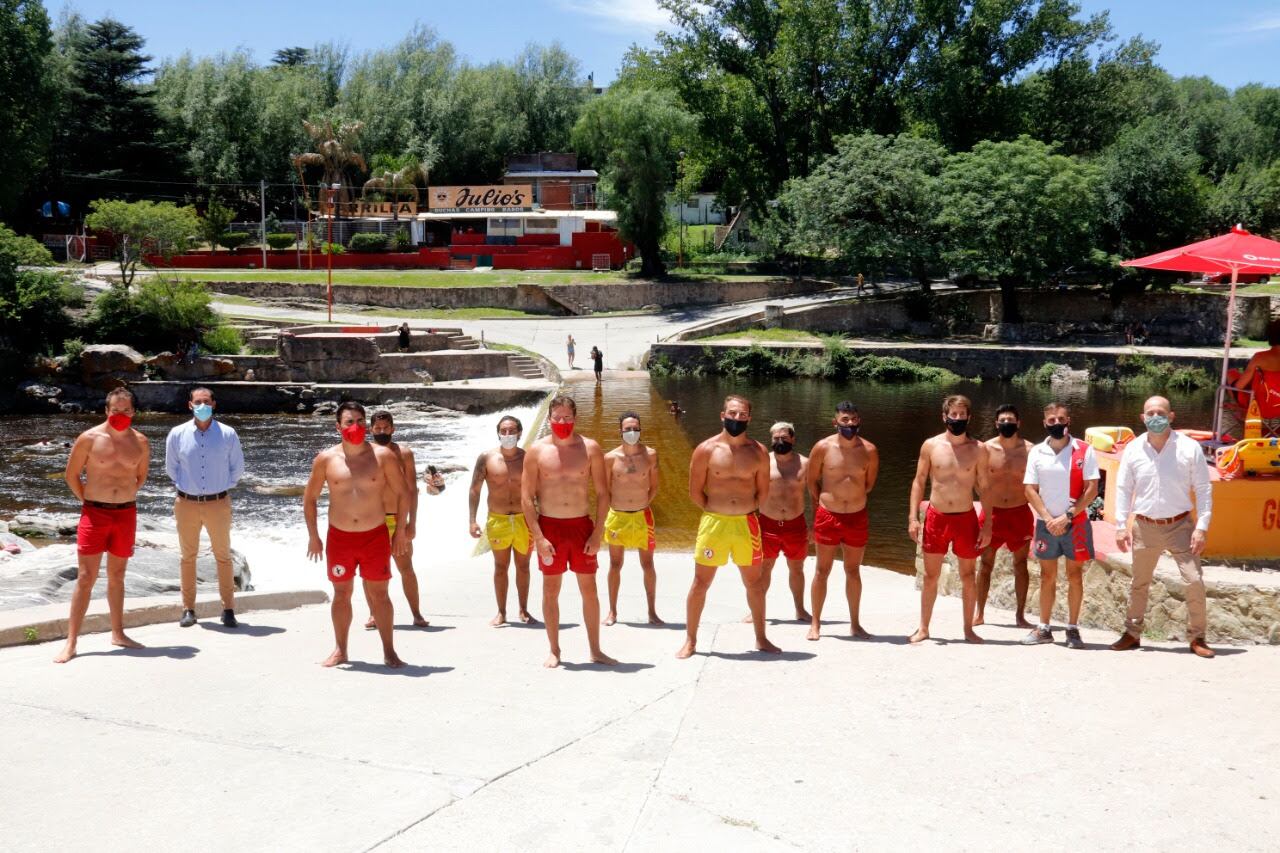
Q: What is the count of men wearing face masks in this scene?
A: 14